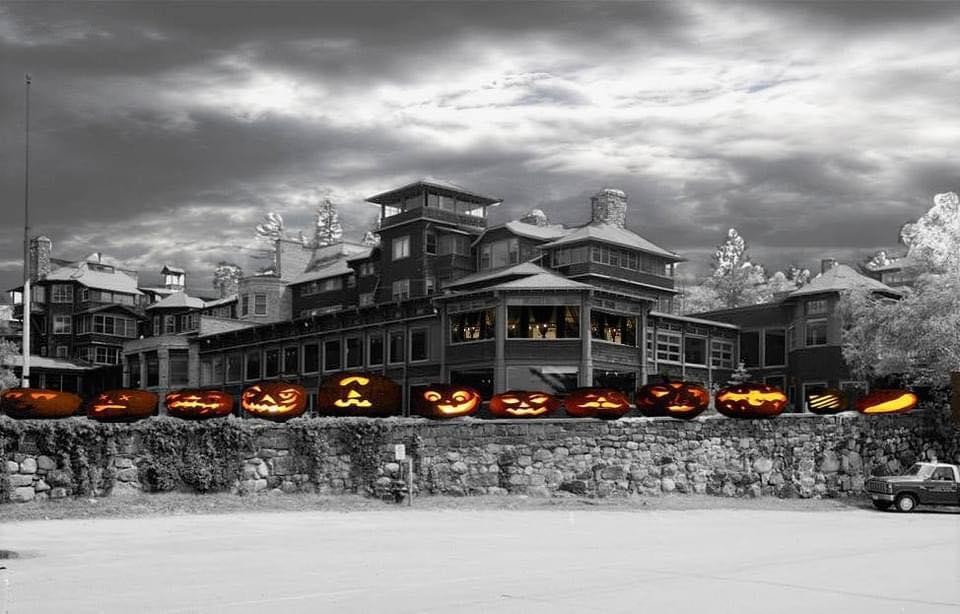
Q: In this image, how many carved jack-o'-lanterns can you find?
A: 12